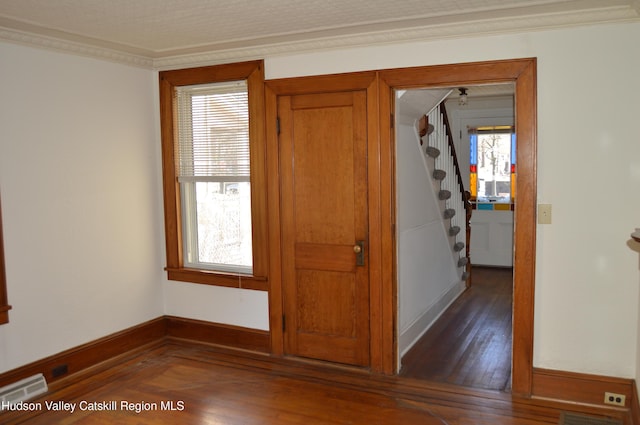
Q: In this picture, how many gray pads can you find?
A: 9